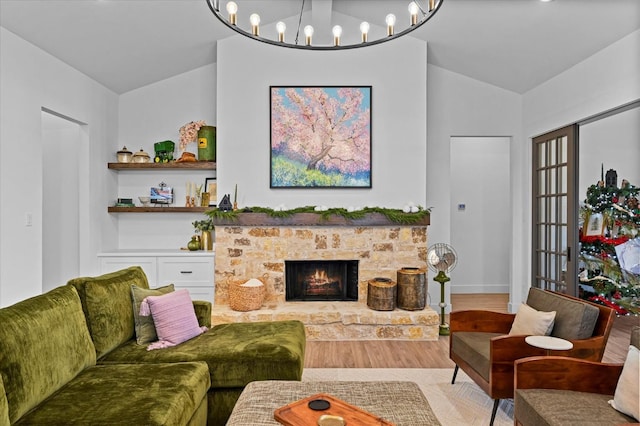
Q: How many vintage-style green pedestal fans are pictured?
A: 1